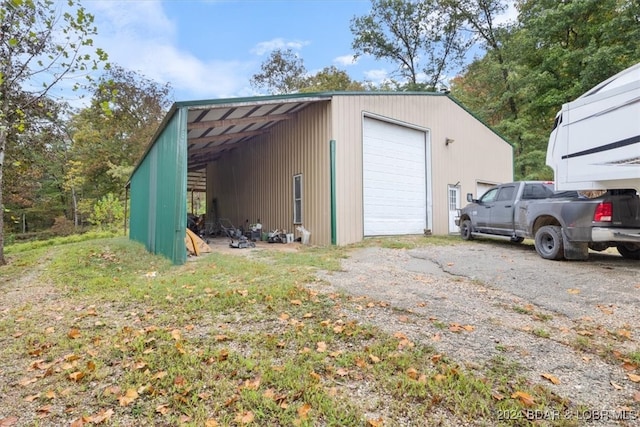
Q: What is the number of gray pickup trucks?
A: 1